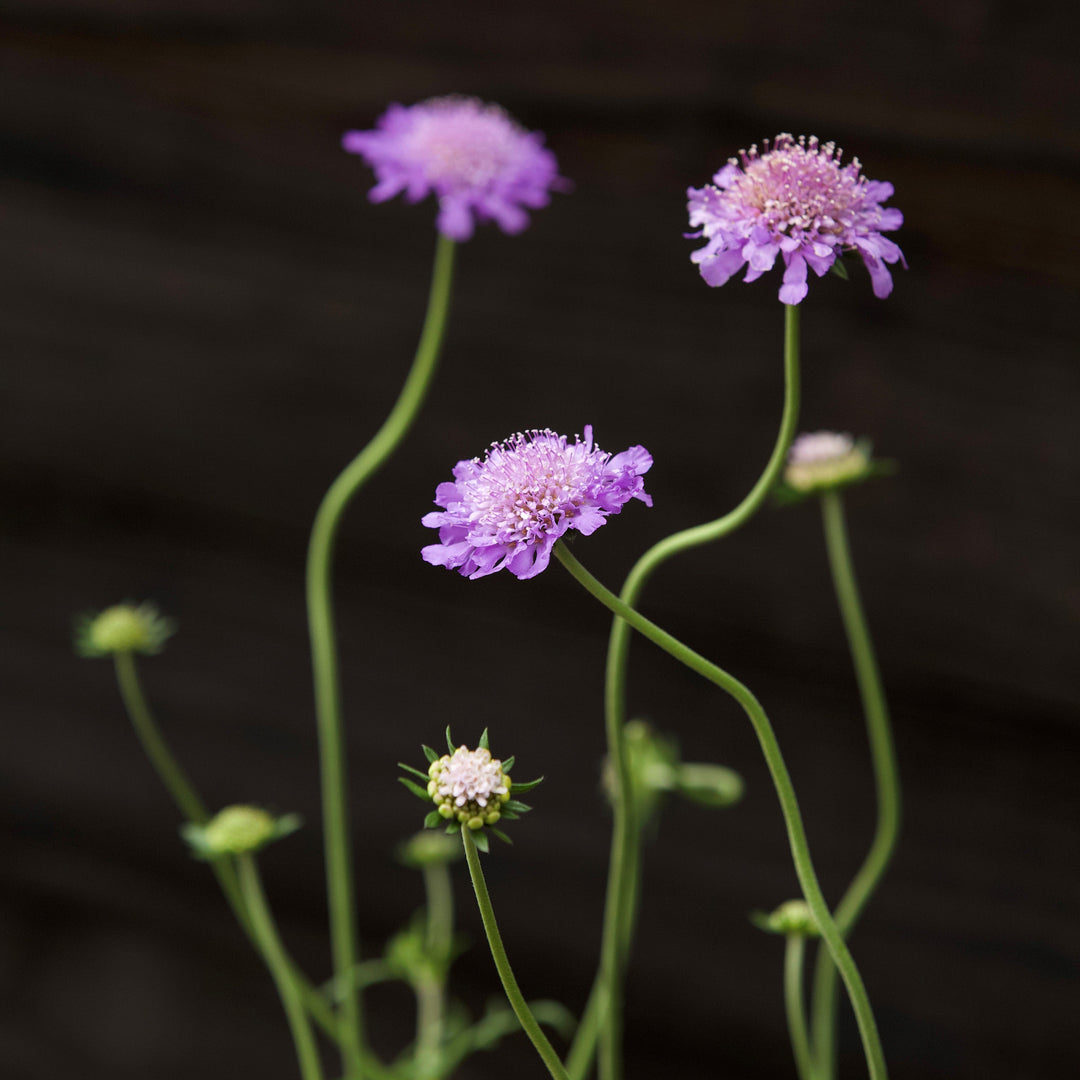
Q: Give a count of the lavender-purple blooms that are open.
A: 3